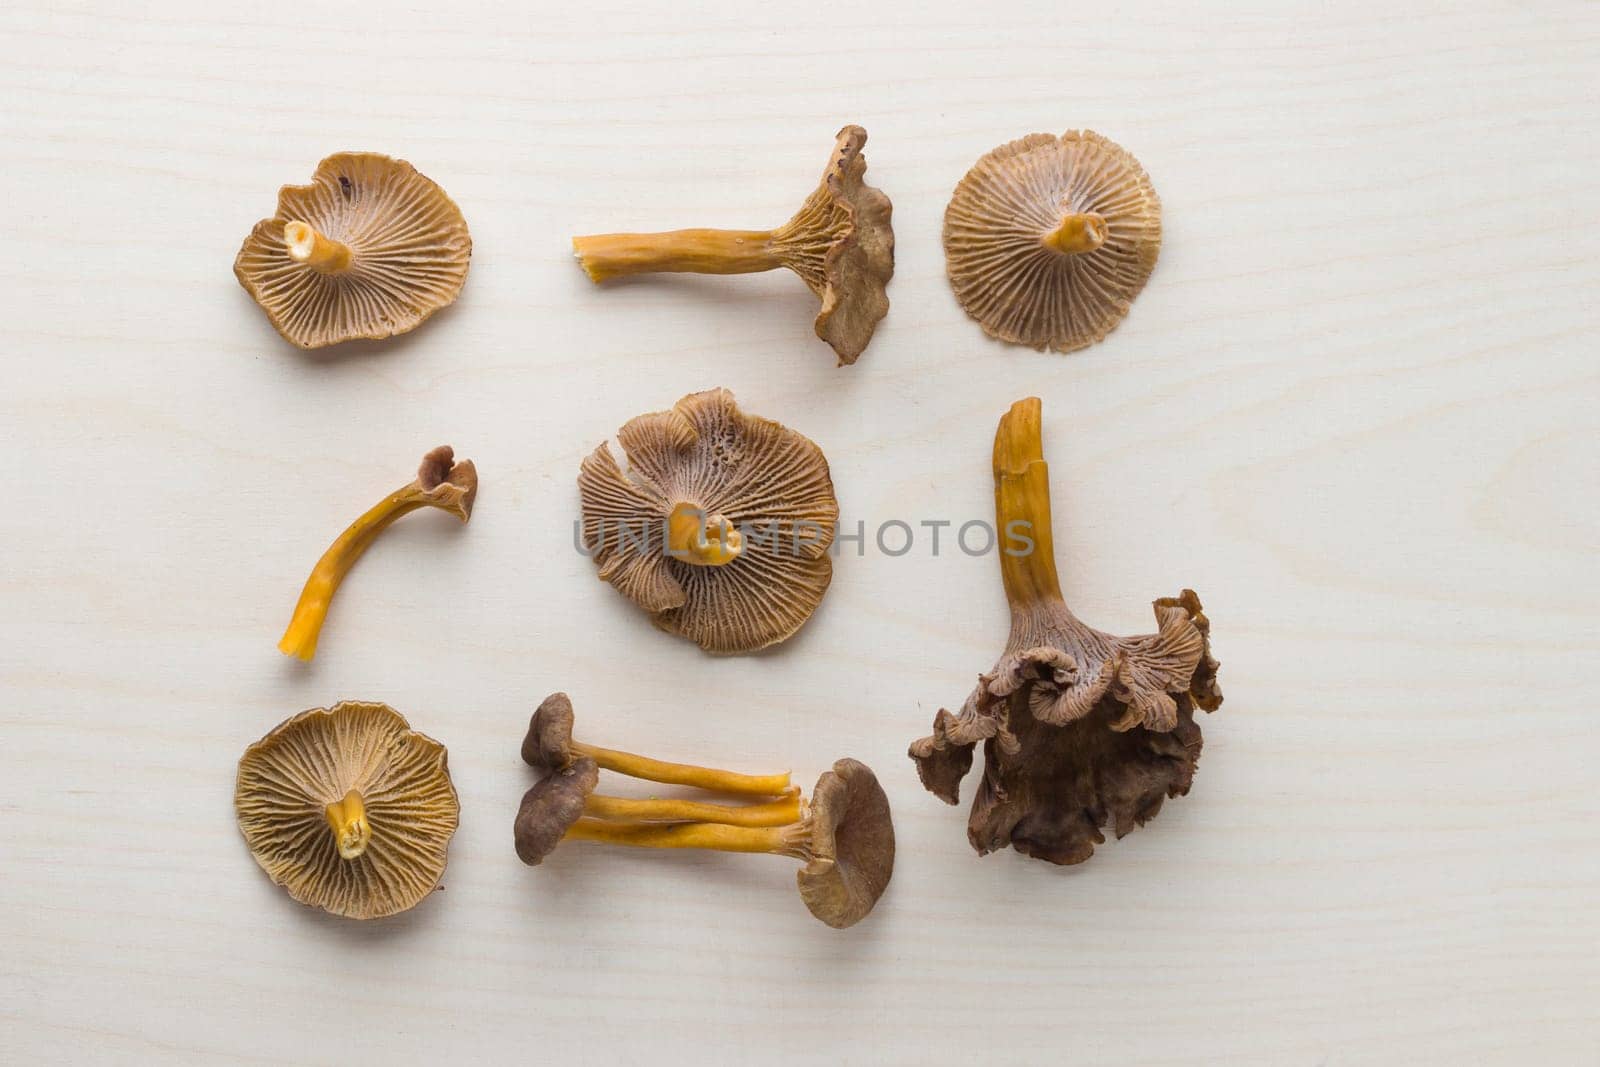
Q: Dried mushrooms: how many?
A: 10